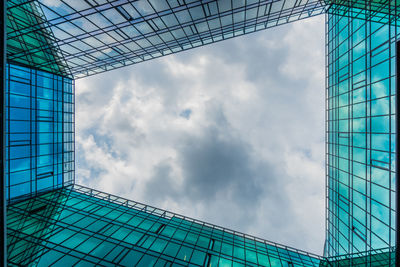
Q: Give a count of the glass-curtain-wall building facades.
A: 4